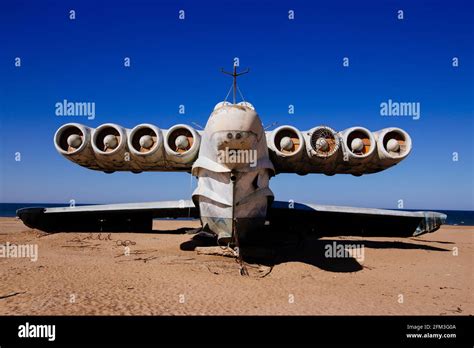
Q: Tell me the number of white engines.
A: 8